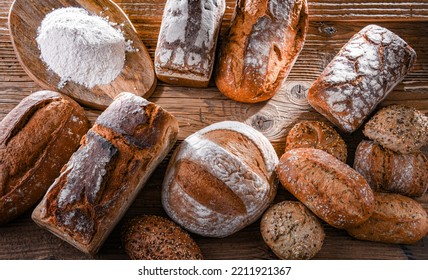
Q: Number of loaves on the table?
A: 13